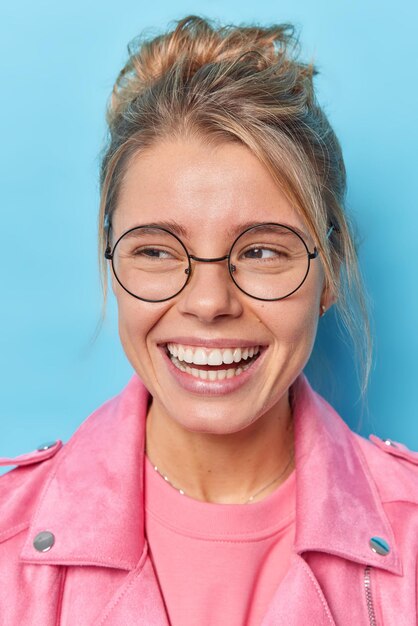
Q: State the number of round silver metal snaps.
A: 4